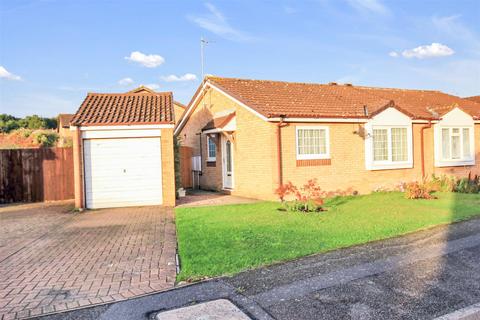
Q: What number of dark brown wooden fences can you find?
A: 1